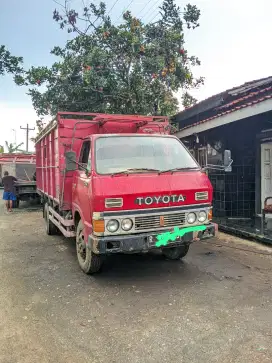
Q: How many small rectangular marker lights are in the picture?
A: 2